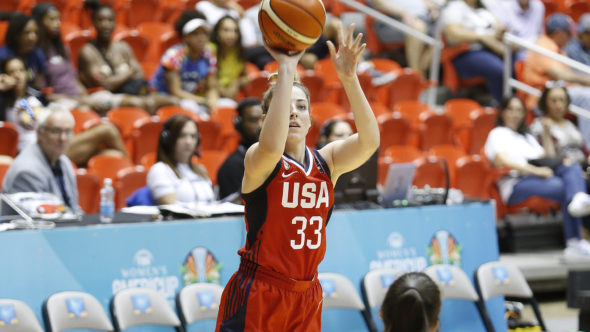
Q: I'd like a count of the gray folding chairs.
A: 8